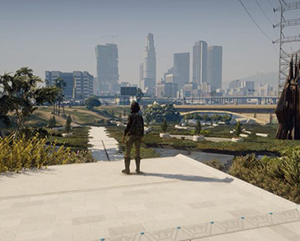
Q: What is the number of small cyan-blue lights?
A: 6